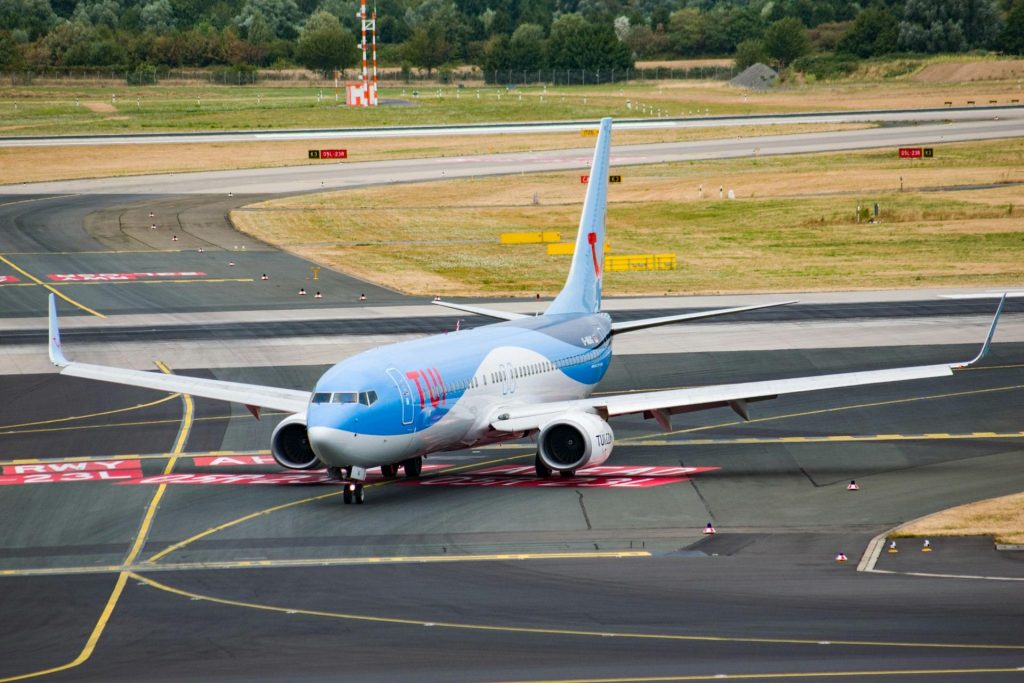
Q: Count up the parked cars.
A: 0